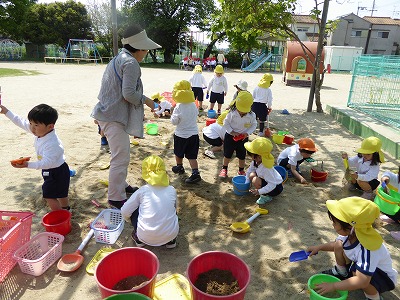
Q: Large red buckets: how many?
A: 2